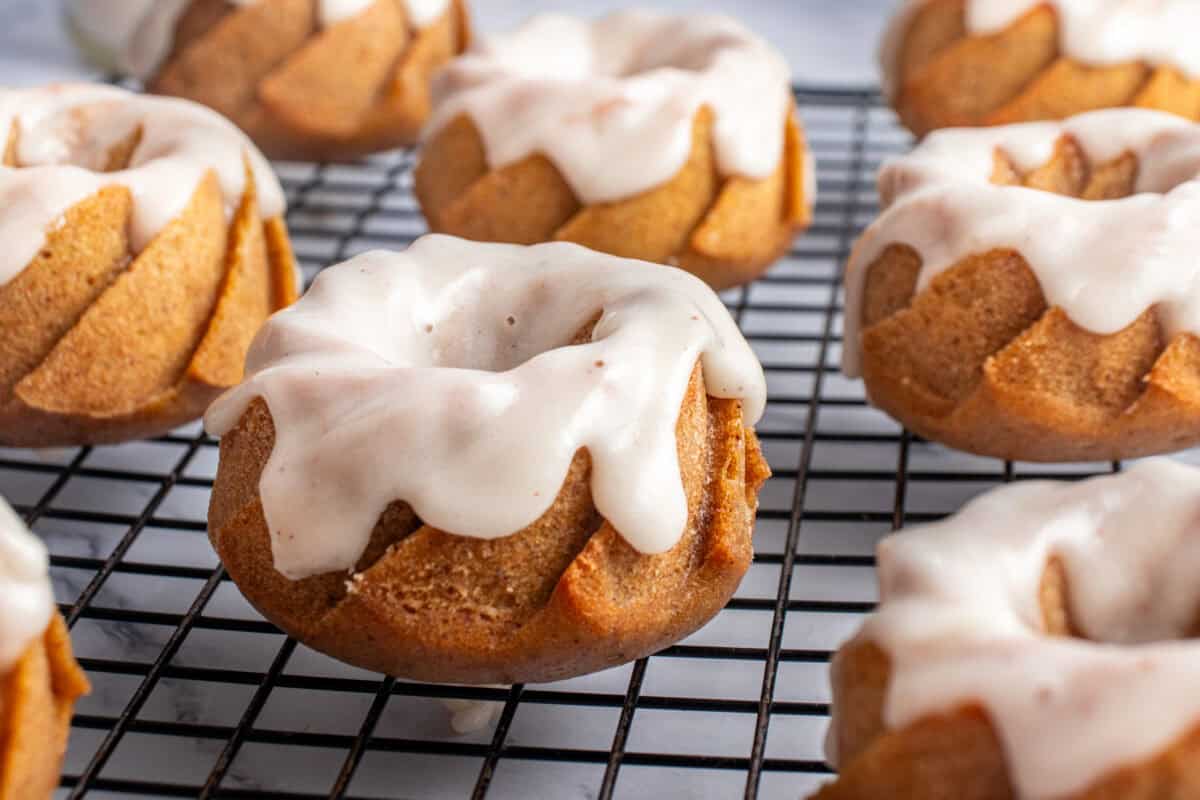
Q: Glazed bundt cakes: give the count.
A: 8